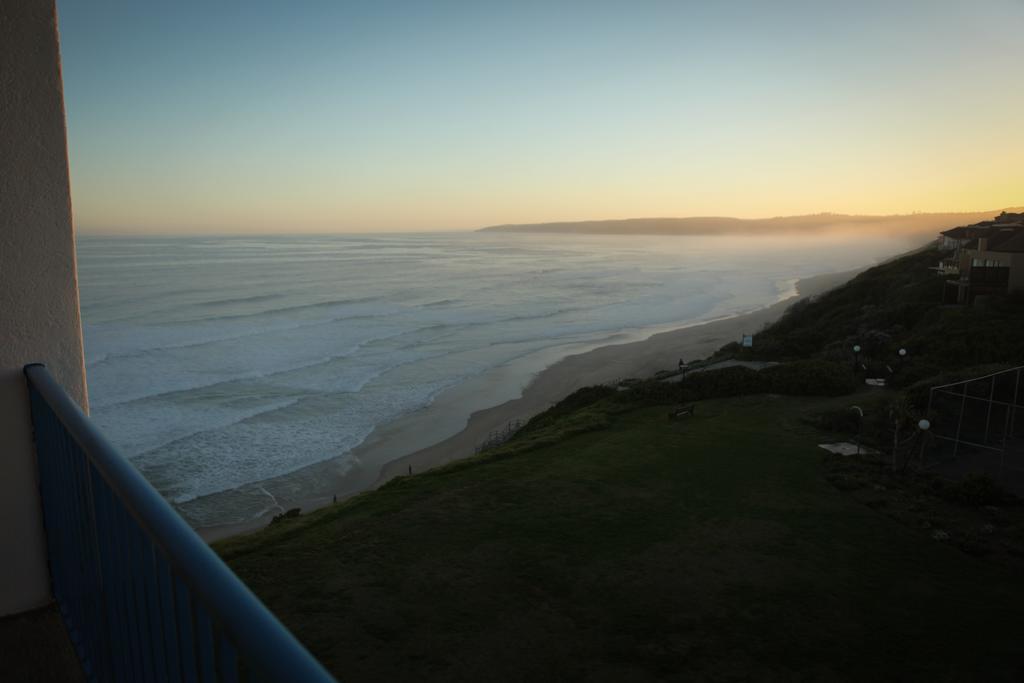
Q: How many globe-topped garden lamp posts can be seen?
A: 3